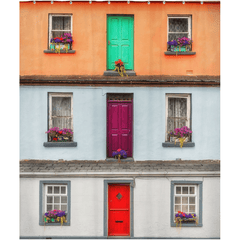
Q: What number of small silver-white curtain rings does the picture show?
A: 10